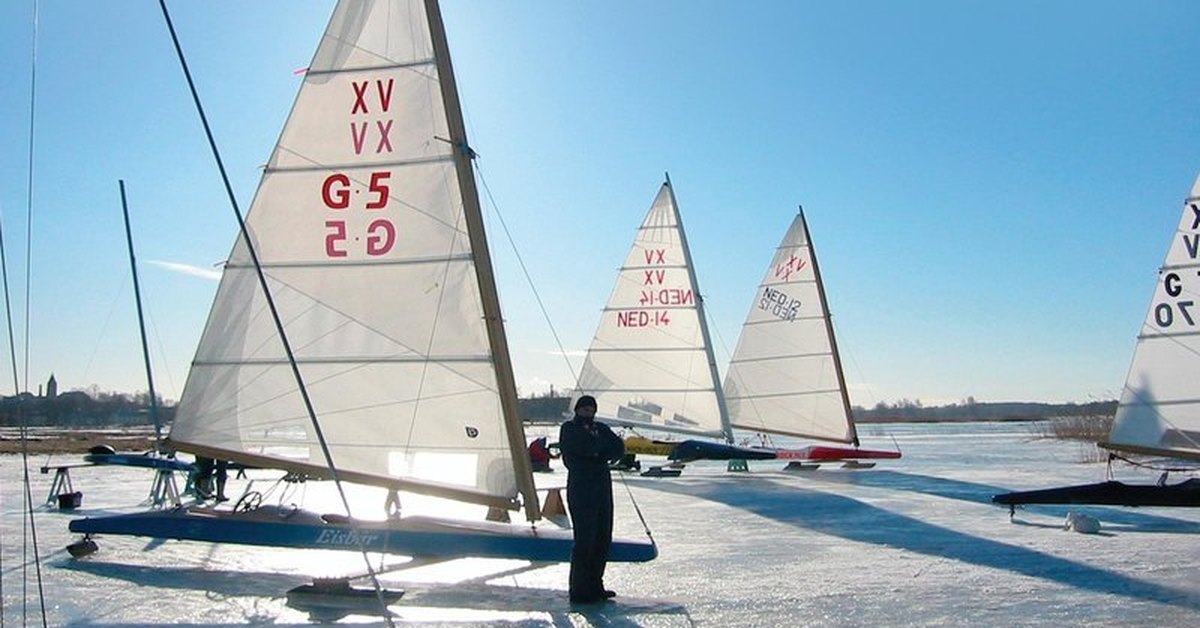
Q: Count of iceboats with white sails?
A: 4